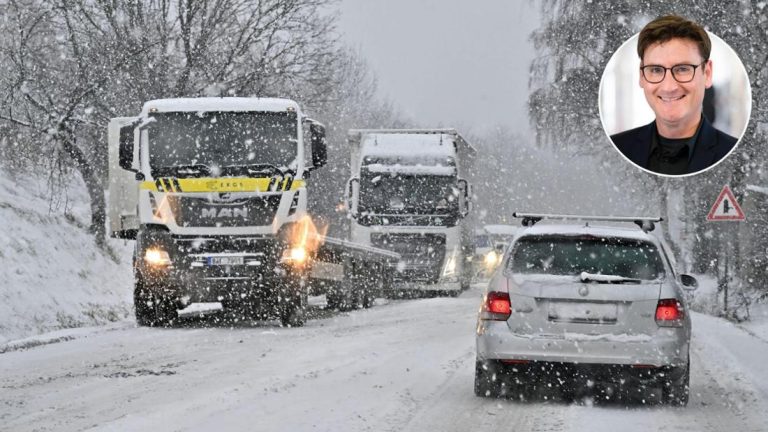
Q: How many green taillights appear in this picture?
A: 0